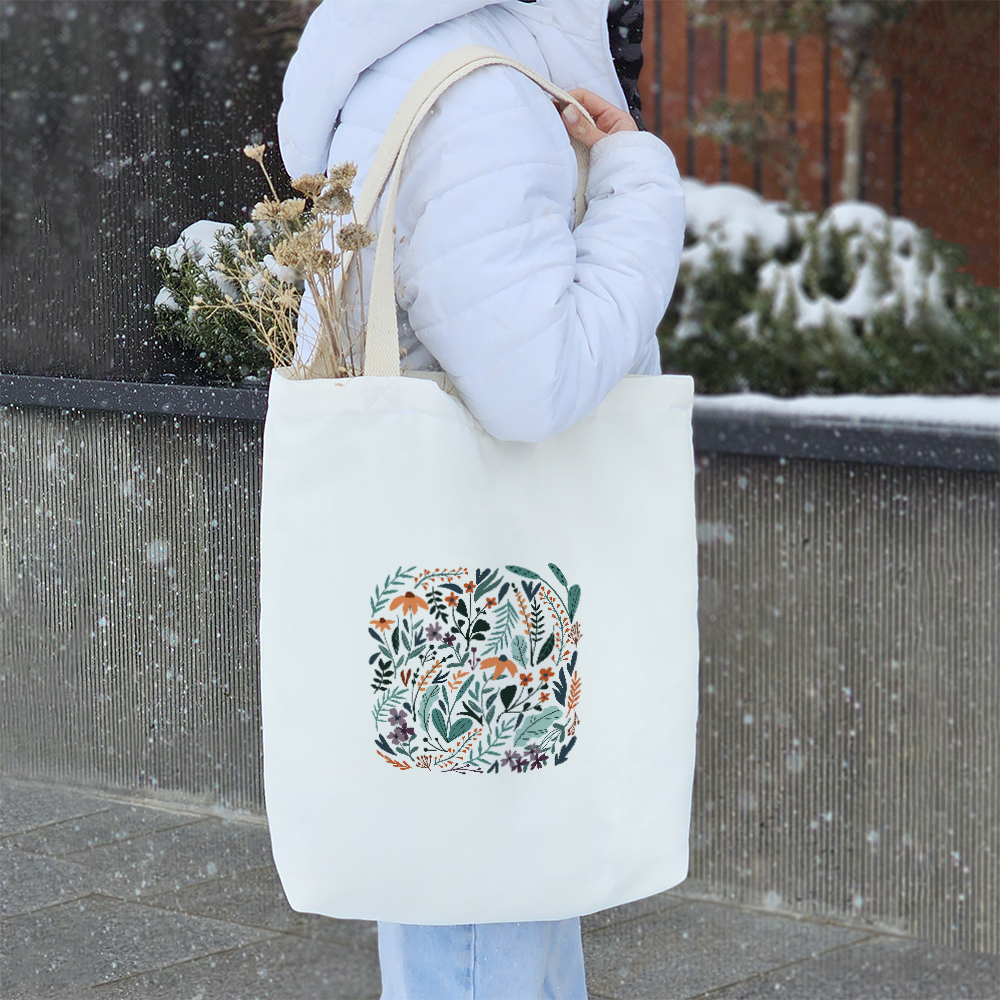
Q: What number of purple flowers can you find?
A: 9